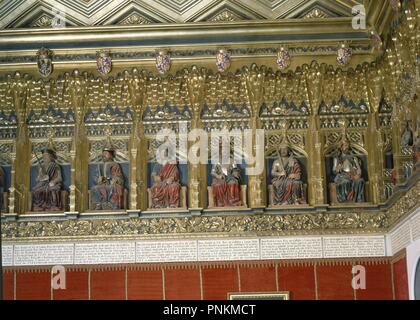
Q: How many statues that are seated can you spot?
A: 6